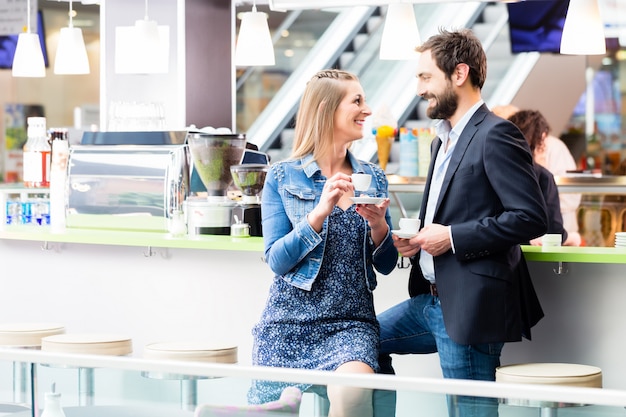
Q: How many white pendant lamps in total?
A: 6